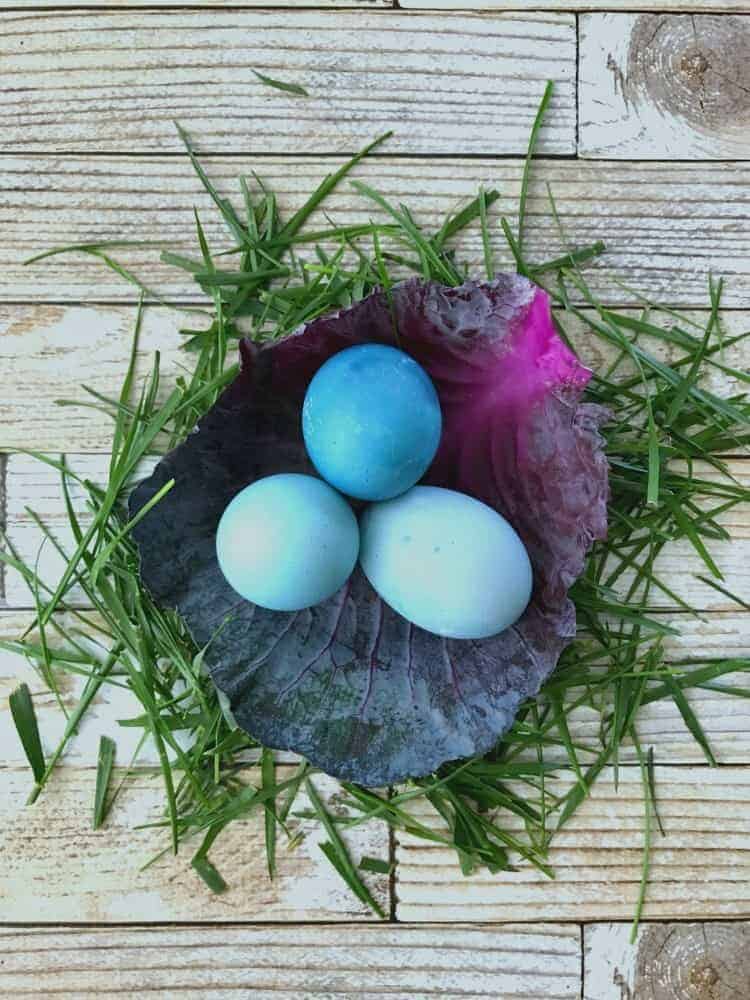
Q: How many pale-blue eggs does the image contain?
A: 2